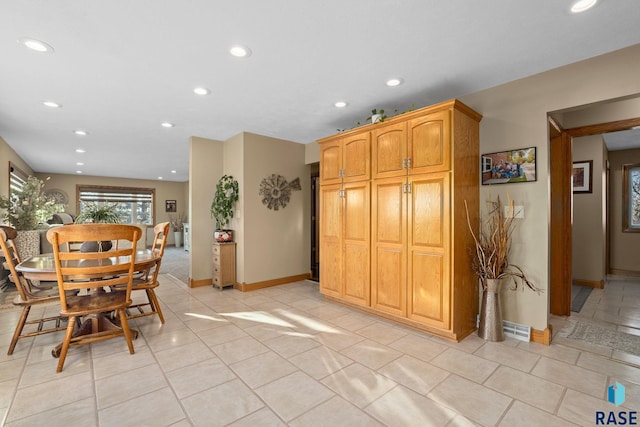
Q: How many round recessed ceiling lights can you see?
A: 14